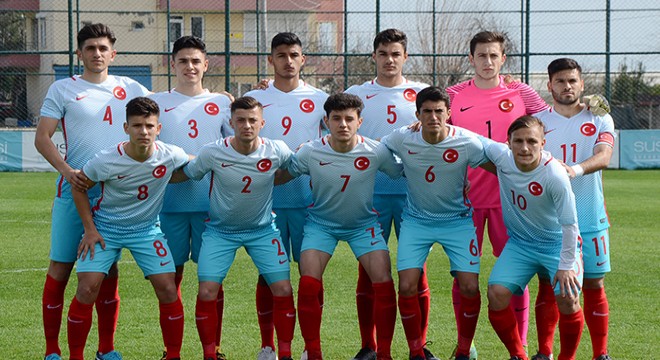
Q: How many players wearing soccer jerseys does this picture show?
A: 11